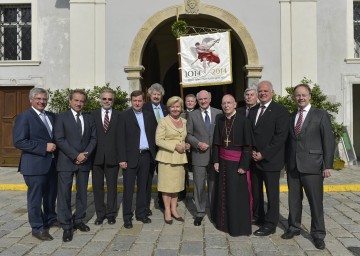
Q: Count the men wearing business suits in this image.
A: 10